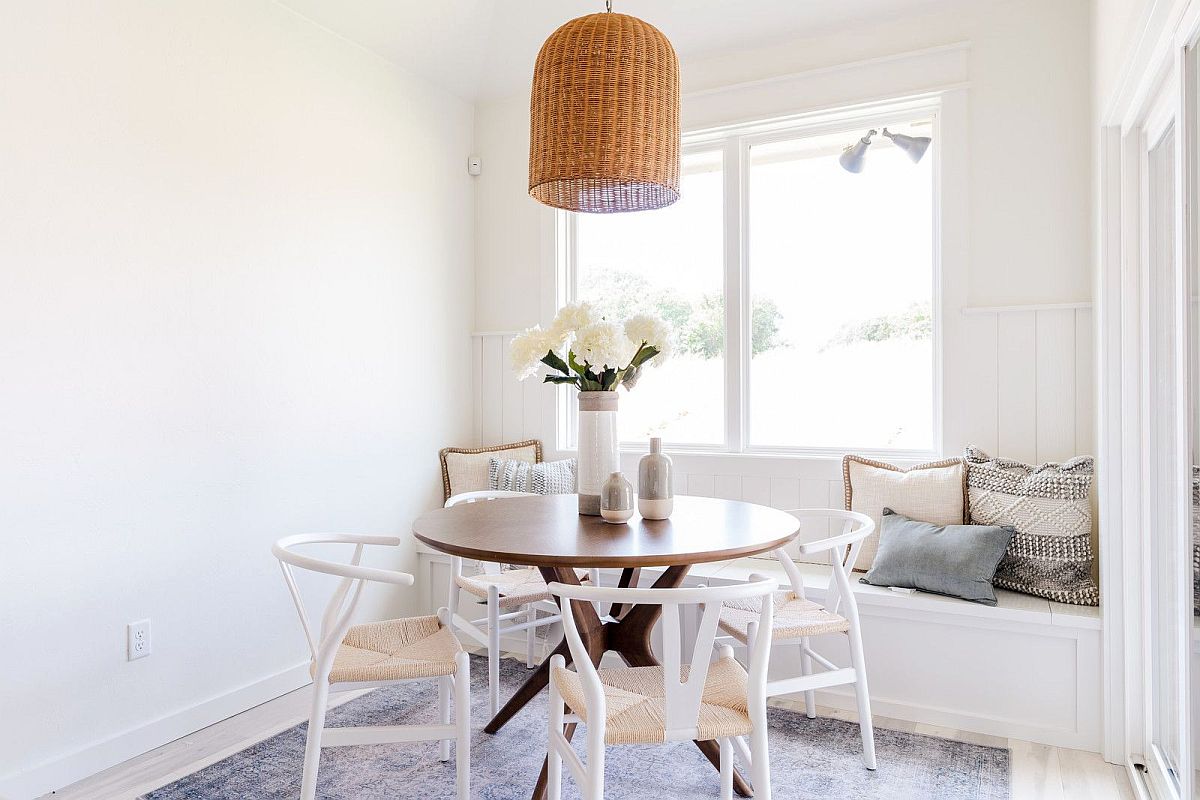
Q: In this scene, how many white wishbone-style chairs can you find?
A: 4